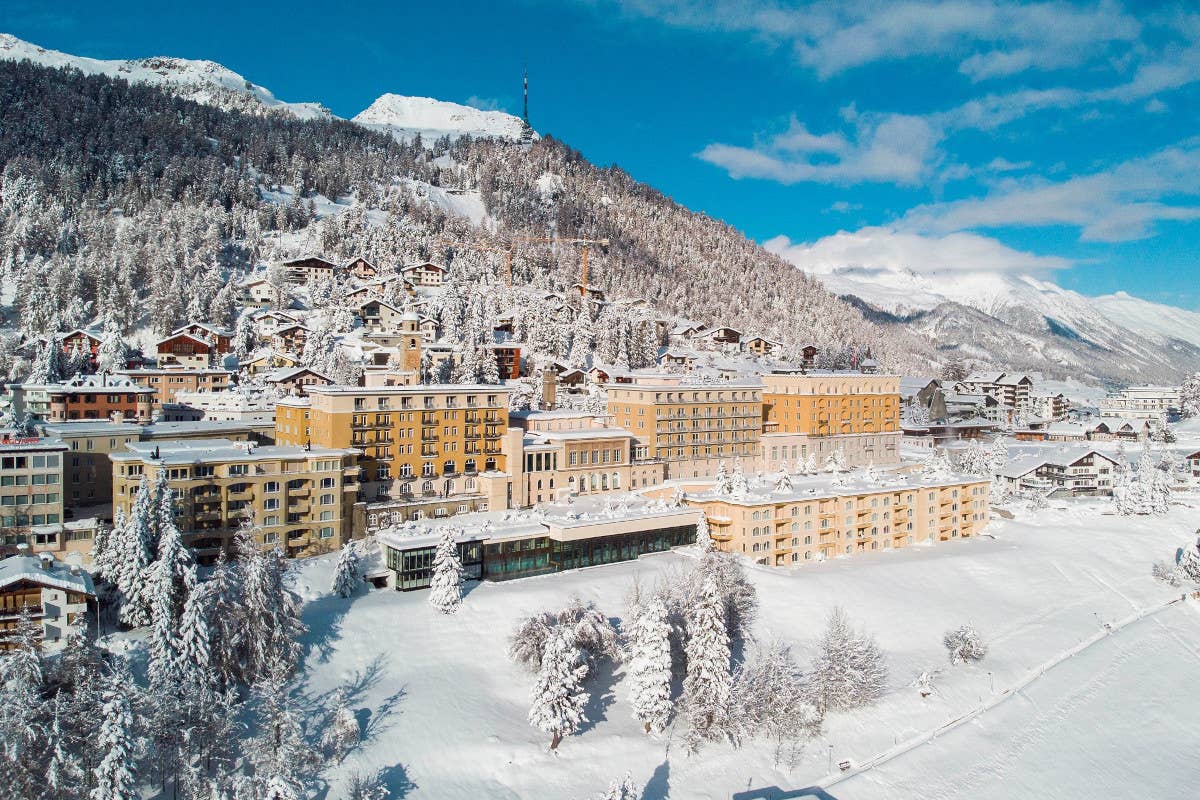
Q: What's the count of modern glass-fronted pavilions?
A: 1